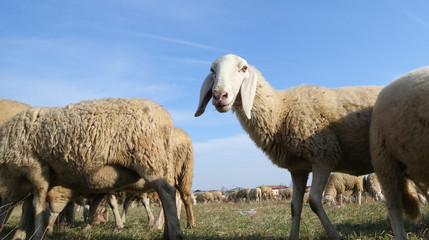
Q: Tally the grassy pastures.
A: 1